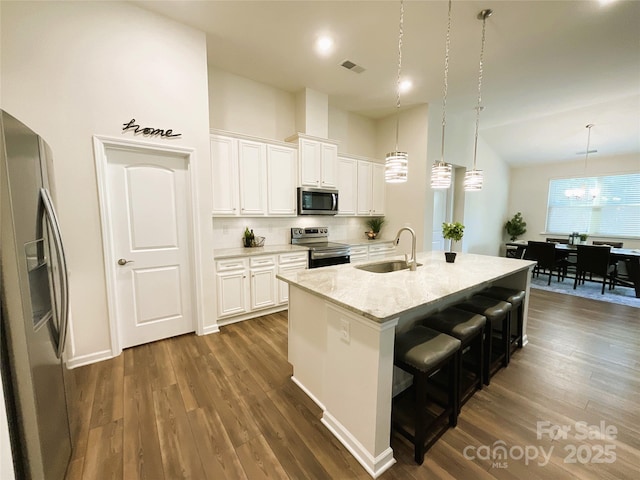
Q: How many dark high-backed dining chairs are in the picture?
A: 4